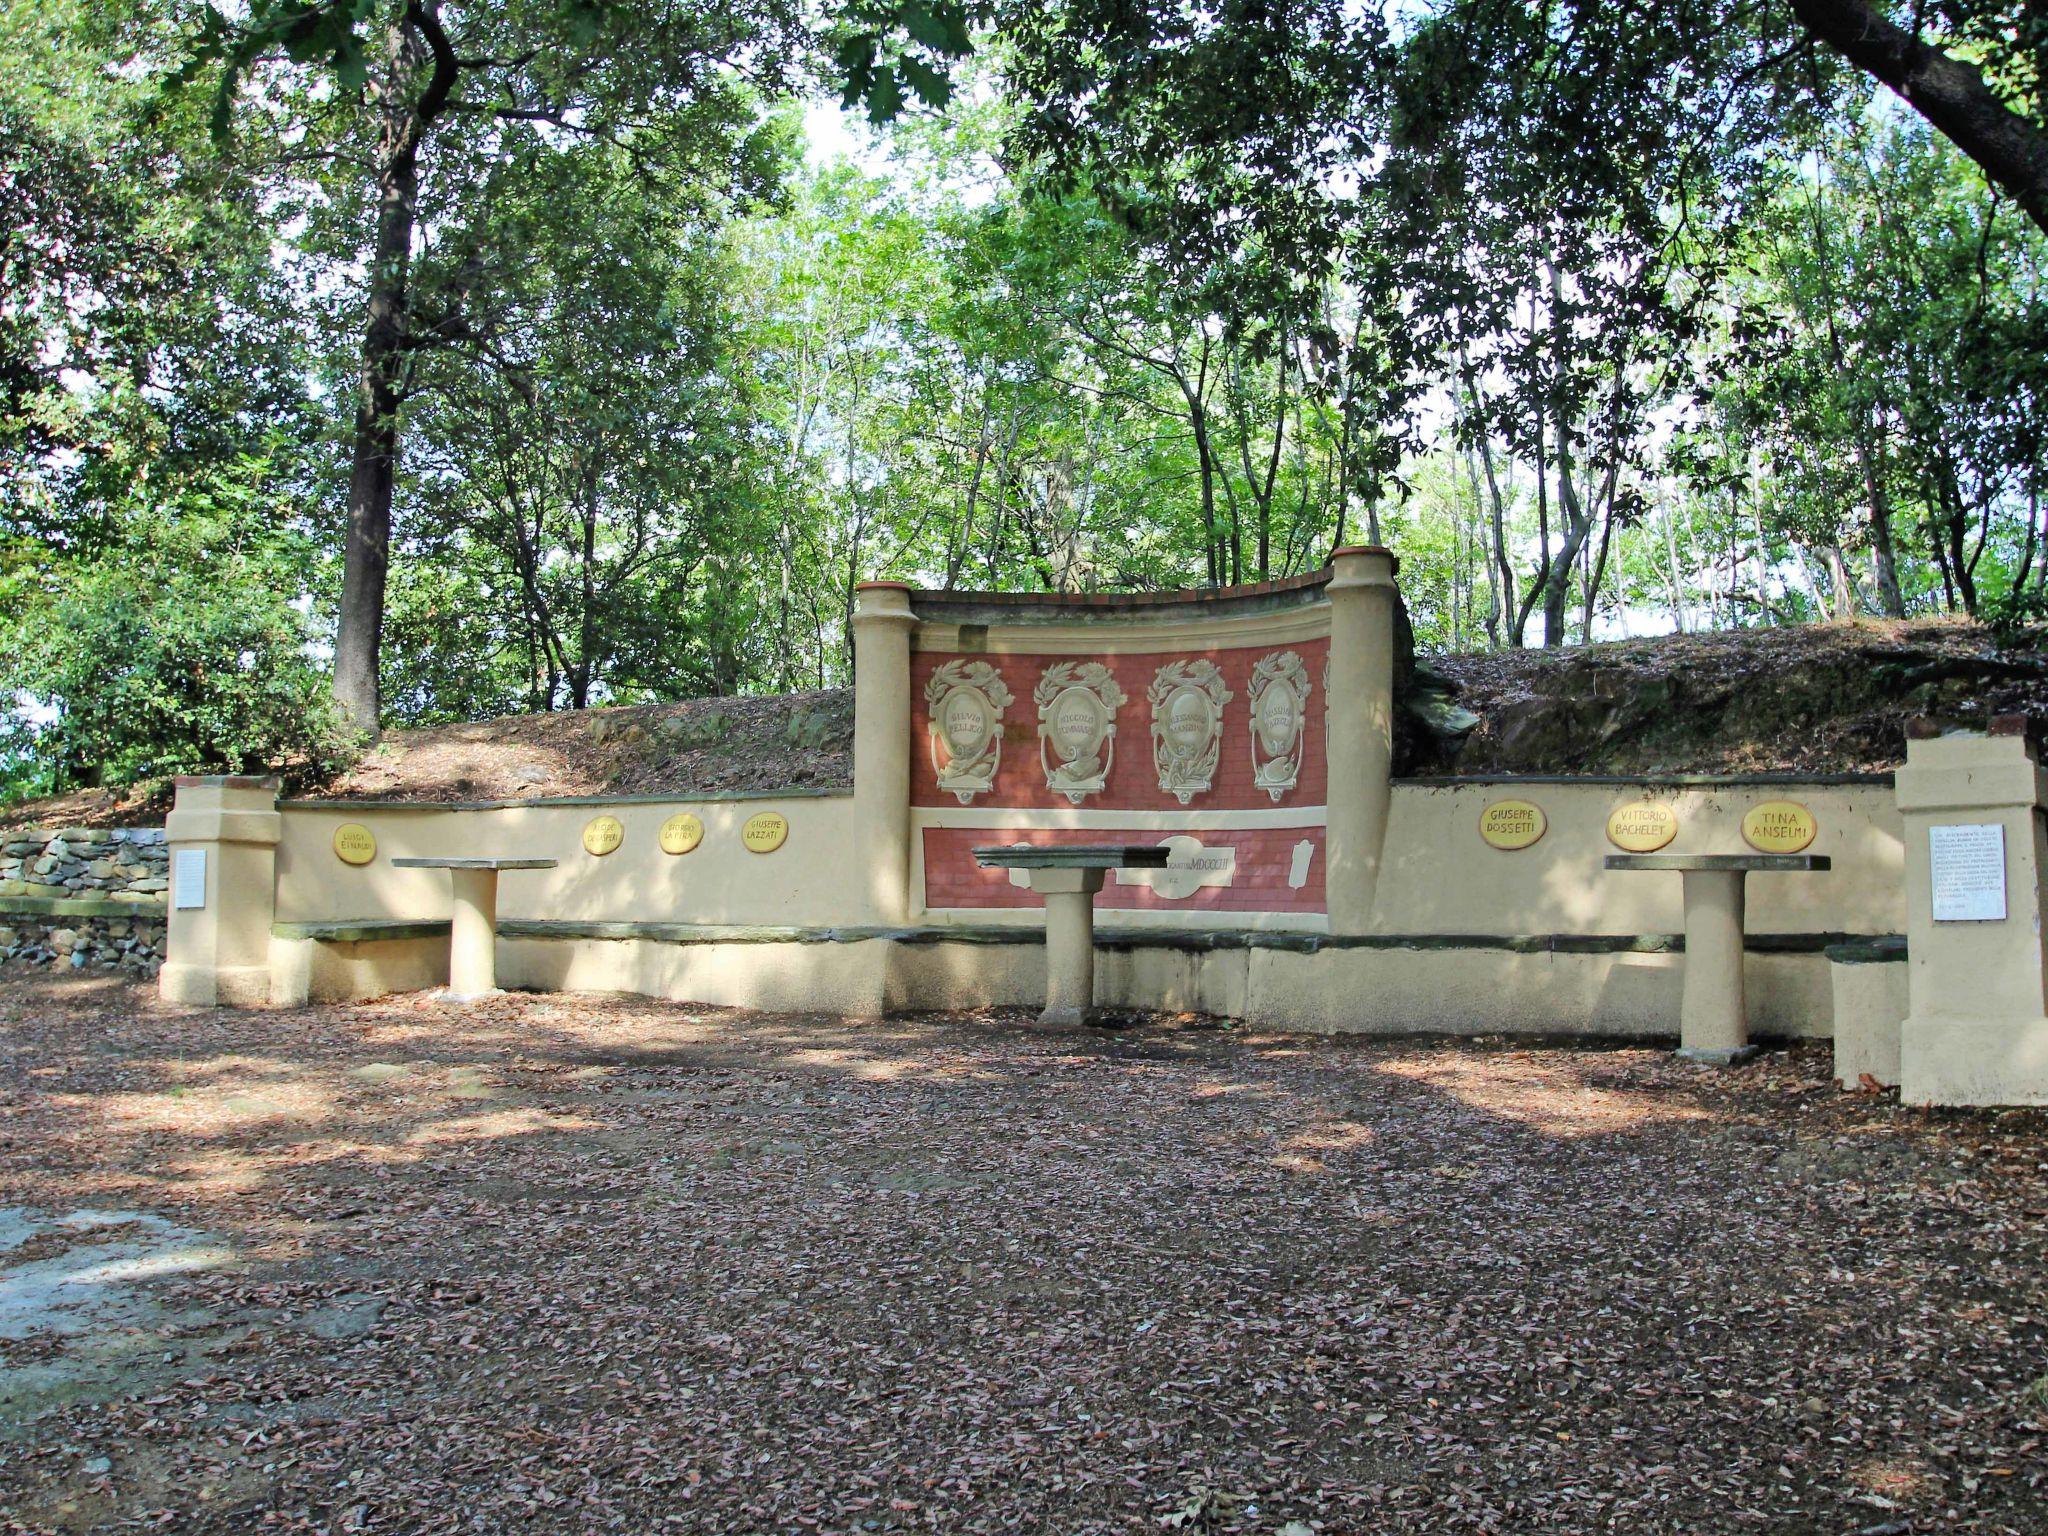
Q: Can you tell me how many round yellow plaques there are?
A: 7